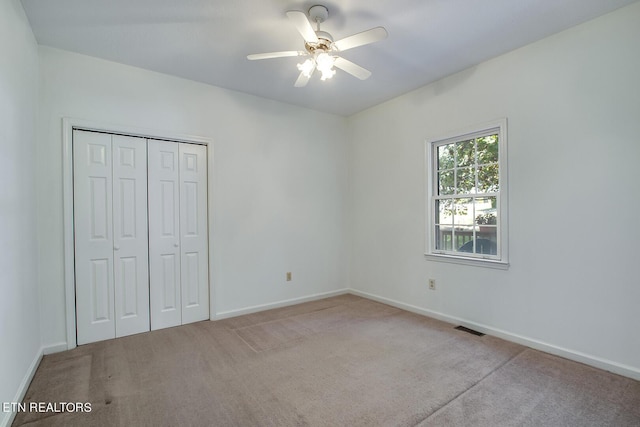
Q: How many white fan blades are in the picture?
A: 5